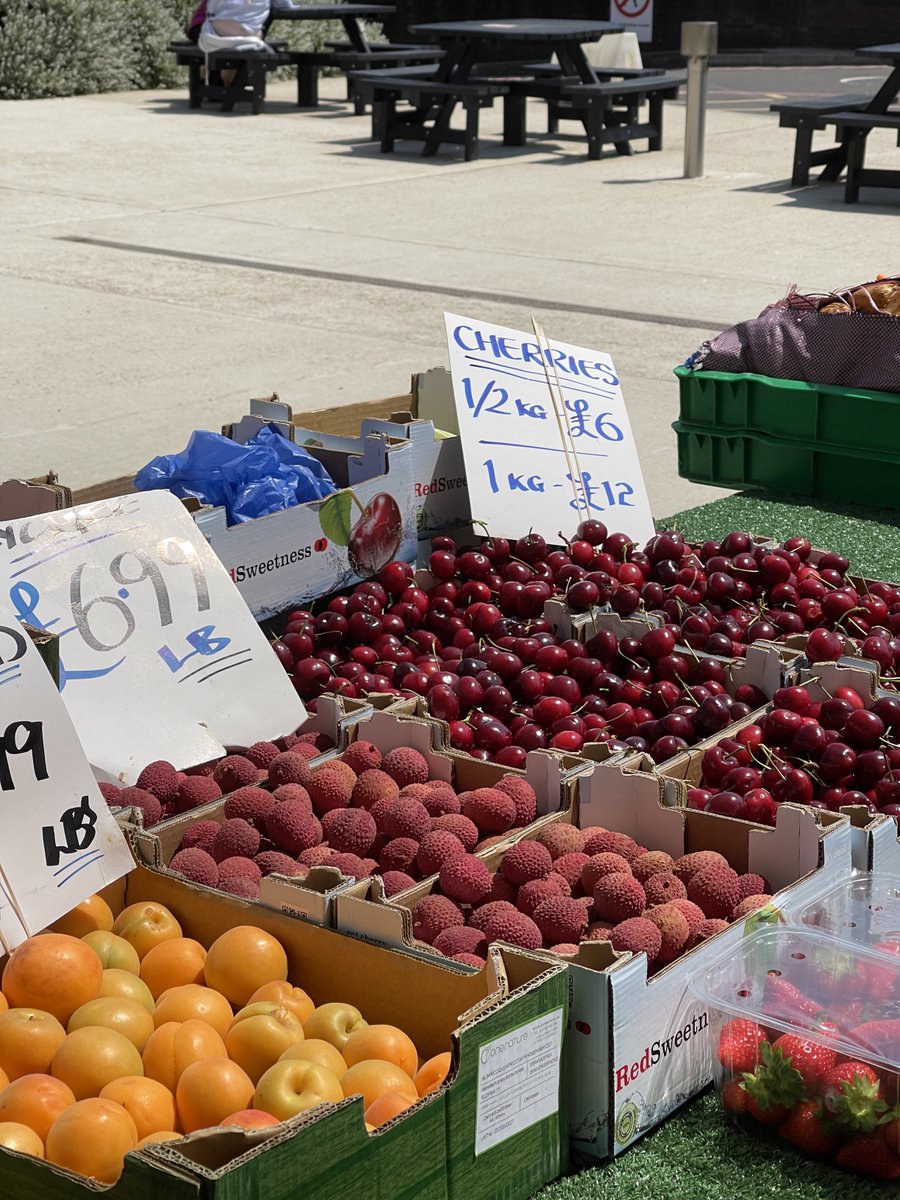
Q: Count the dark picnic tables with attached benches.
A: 3